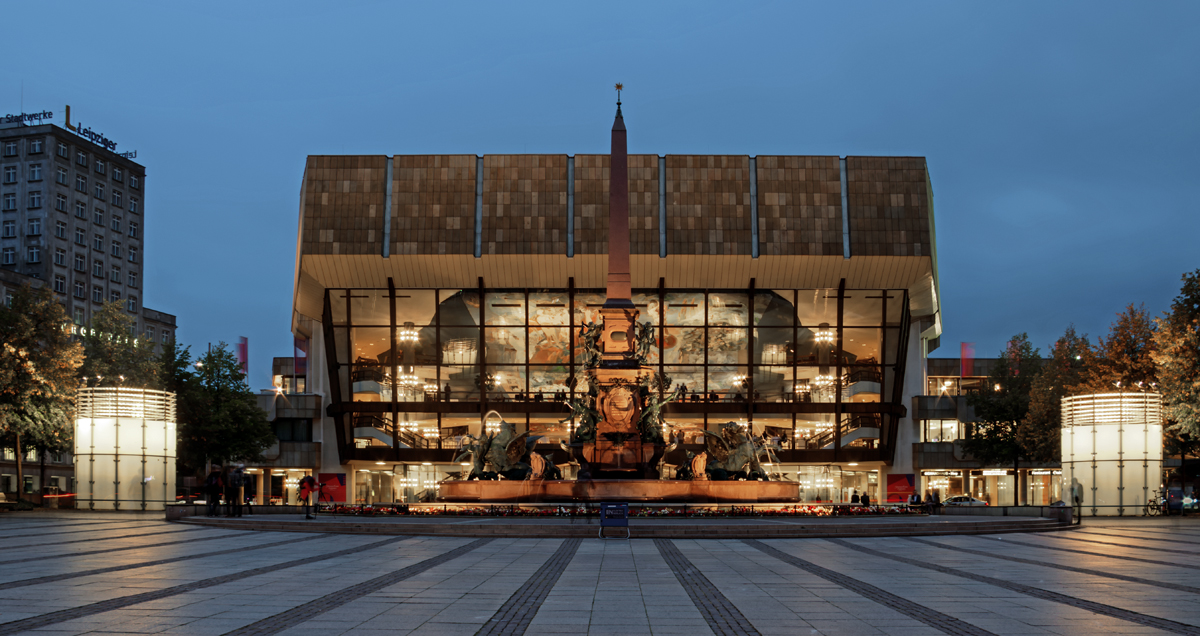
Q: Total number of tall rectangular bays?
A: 7